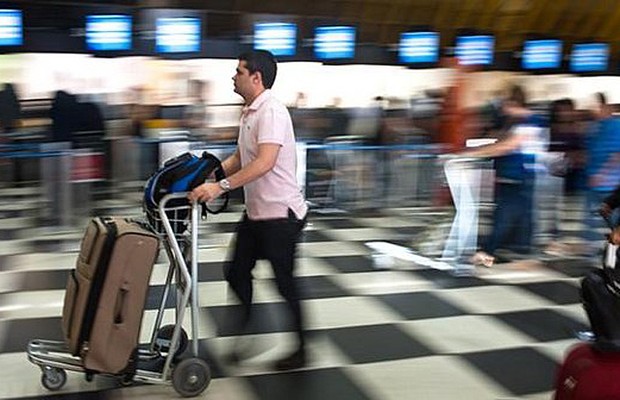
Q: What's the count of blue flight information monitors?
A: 9